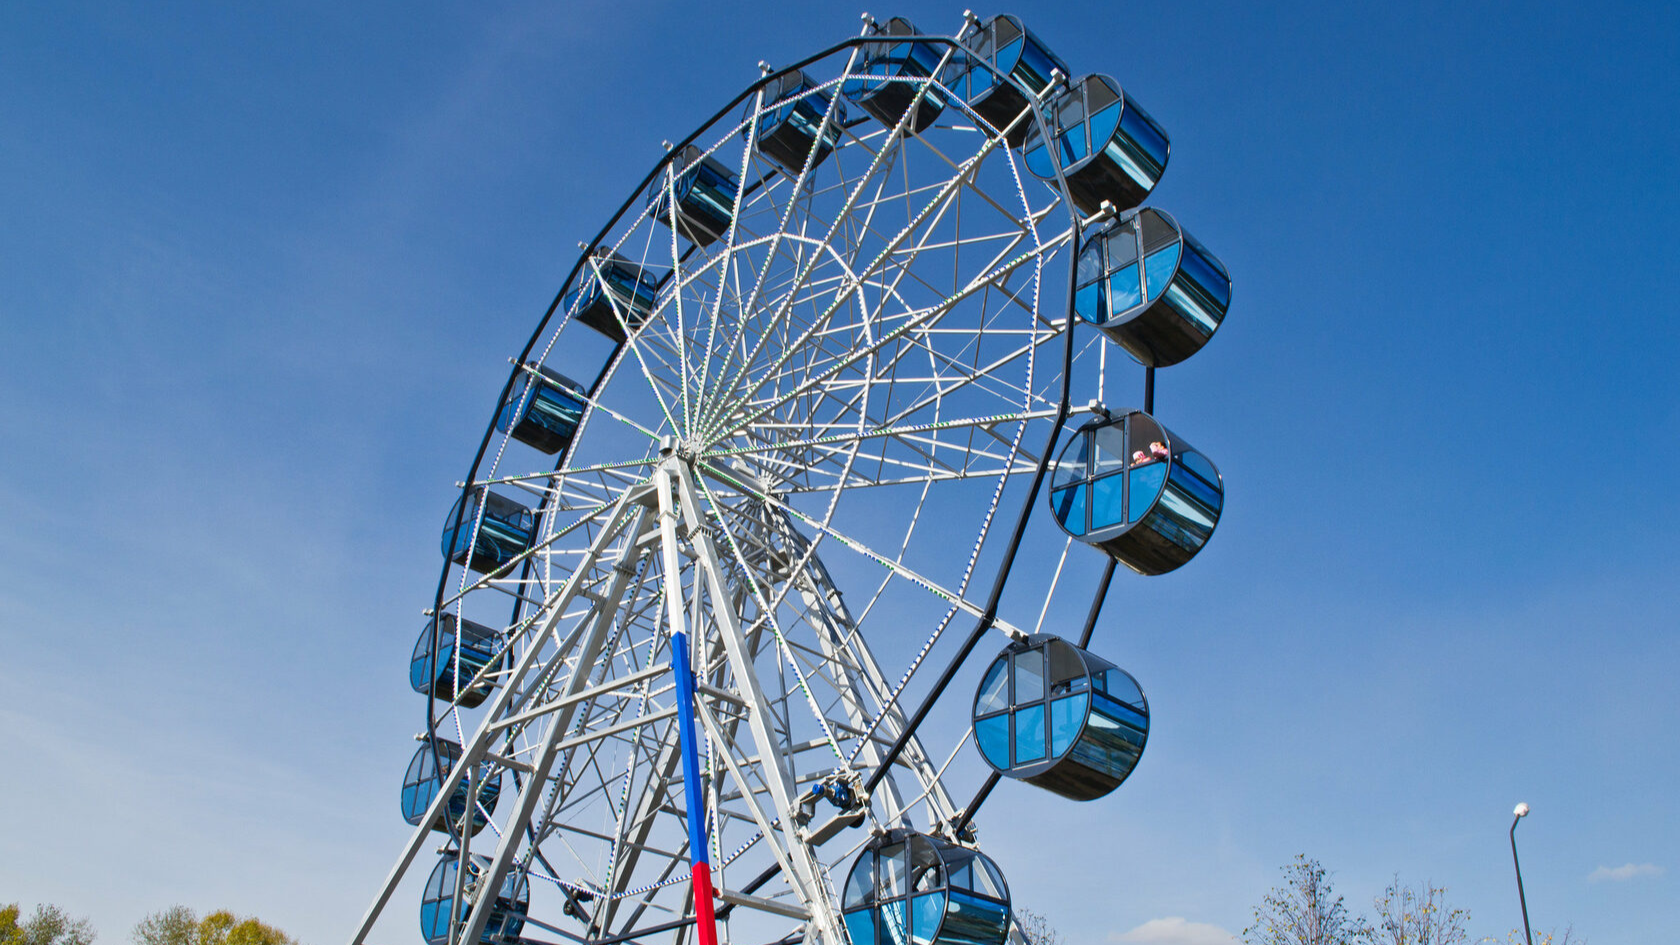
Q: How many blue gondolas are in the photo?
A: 15